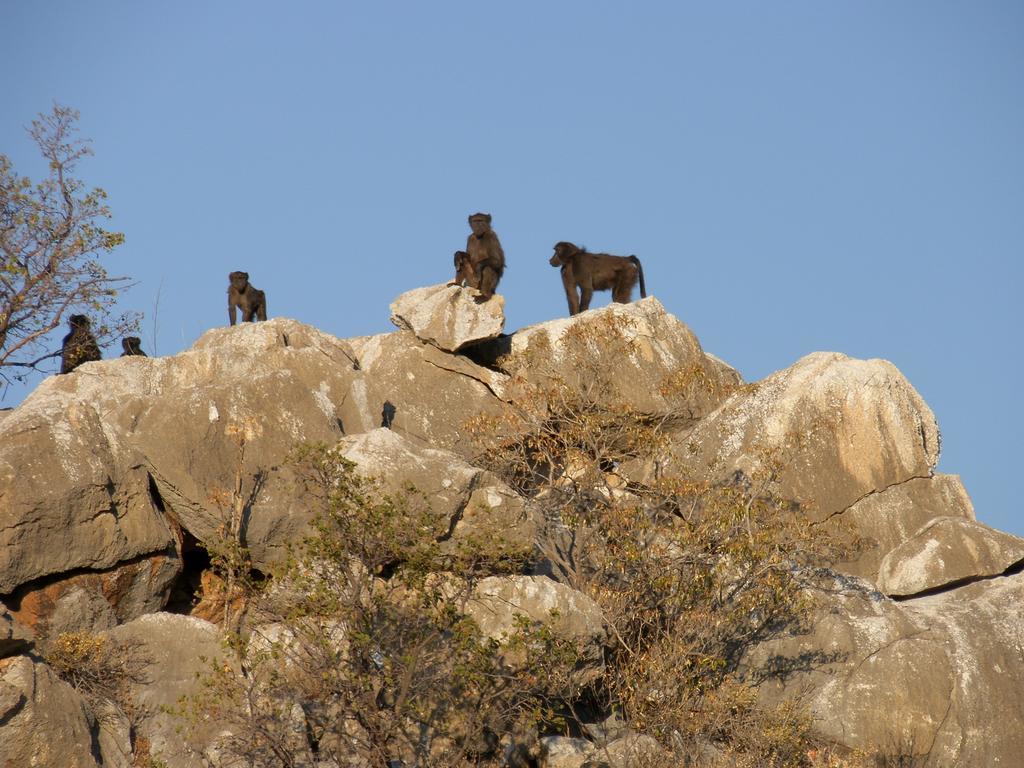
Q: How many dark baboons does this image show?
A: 6